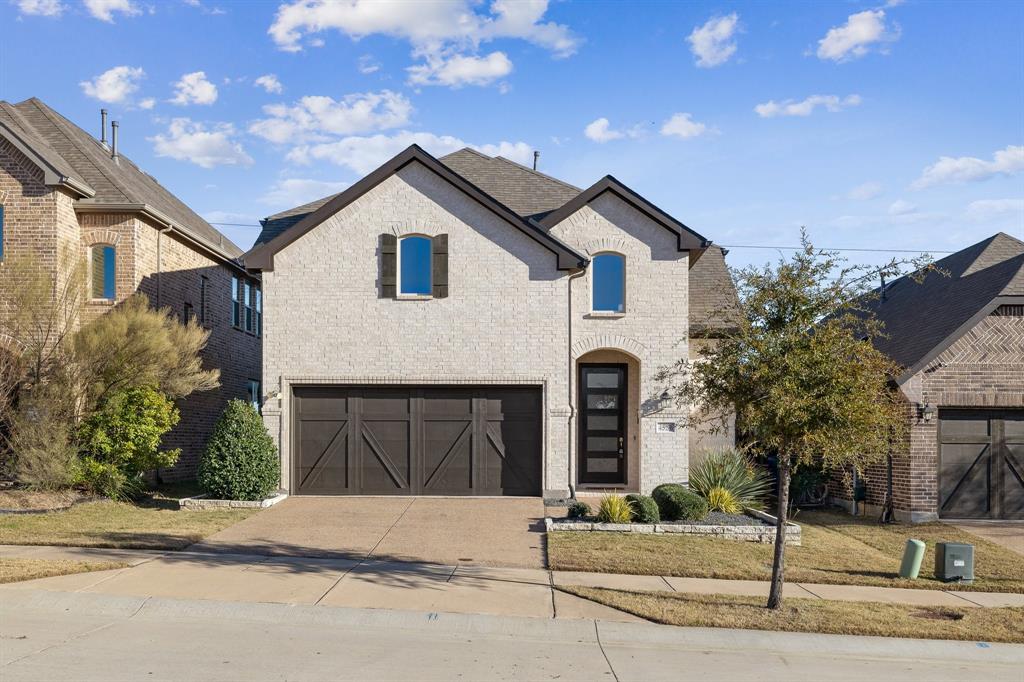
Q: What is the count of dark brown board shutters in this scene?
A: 2